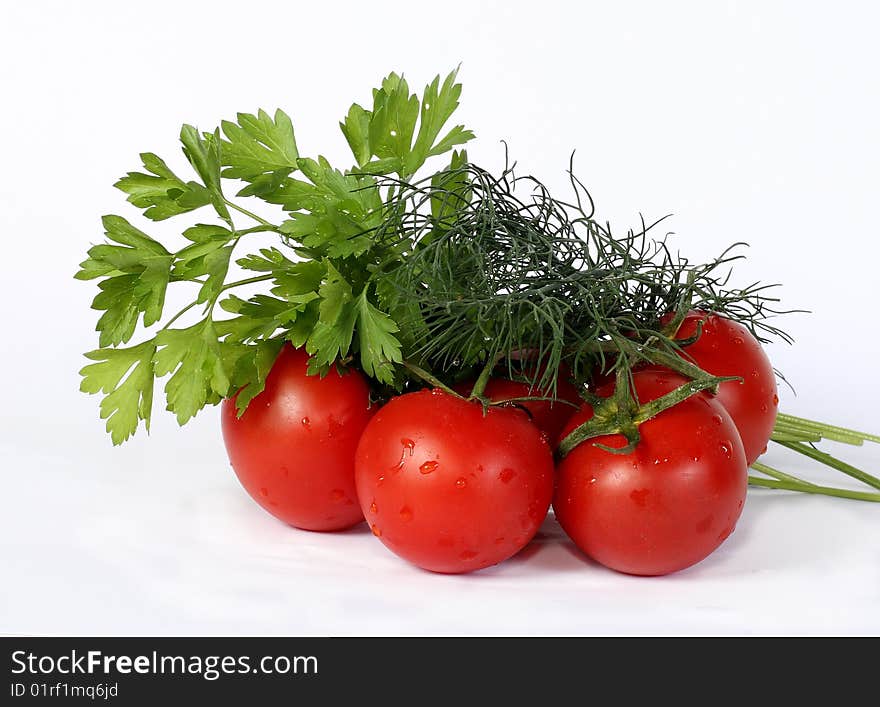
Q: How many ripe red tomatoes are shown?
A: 5